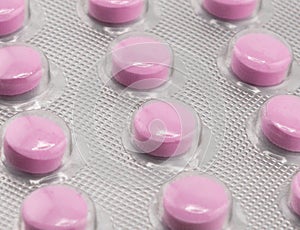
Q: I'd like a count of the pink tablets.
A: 12